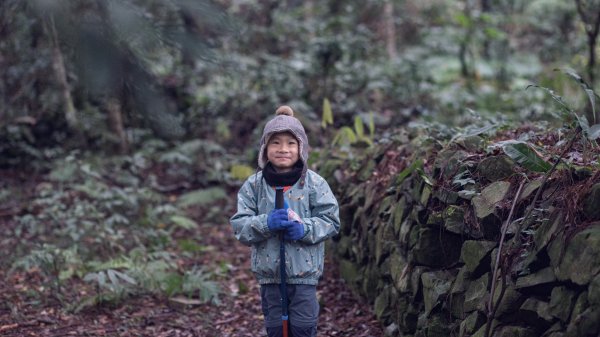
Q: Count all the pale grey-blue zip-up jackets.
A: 1